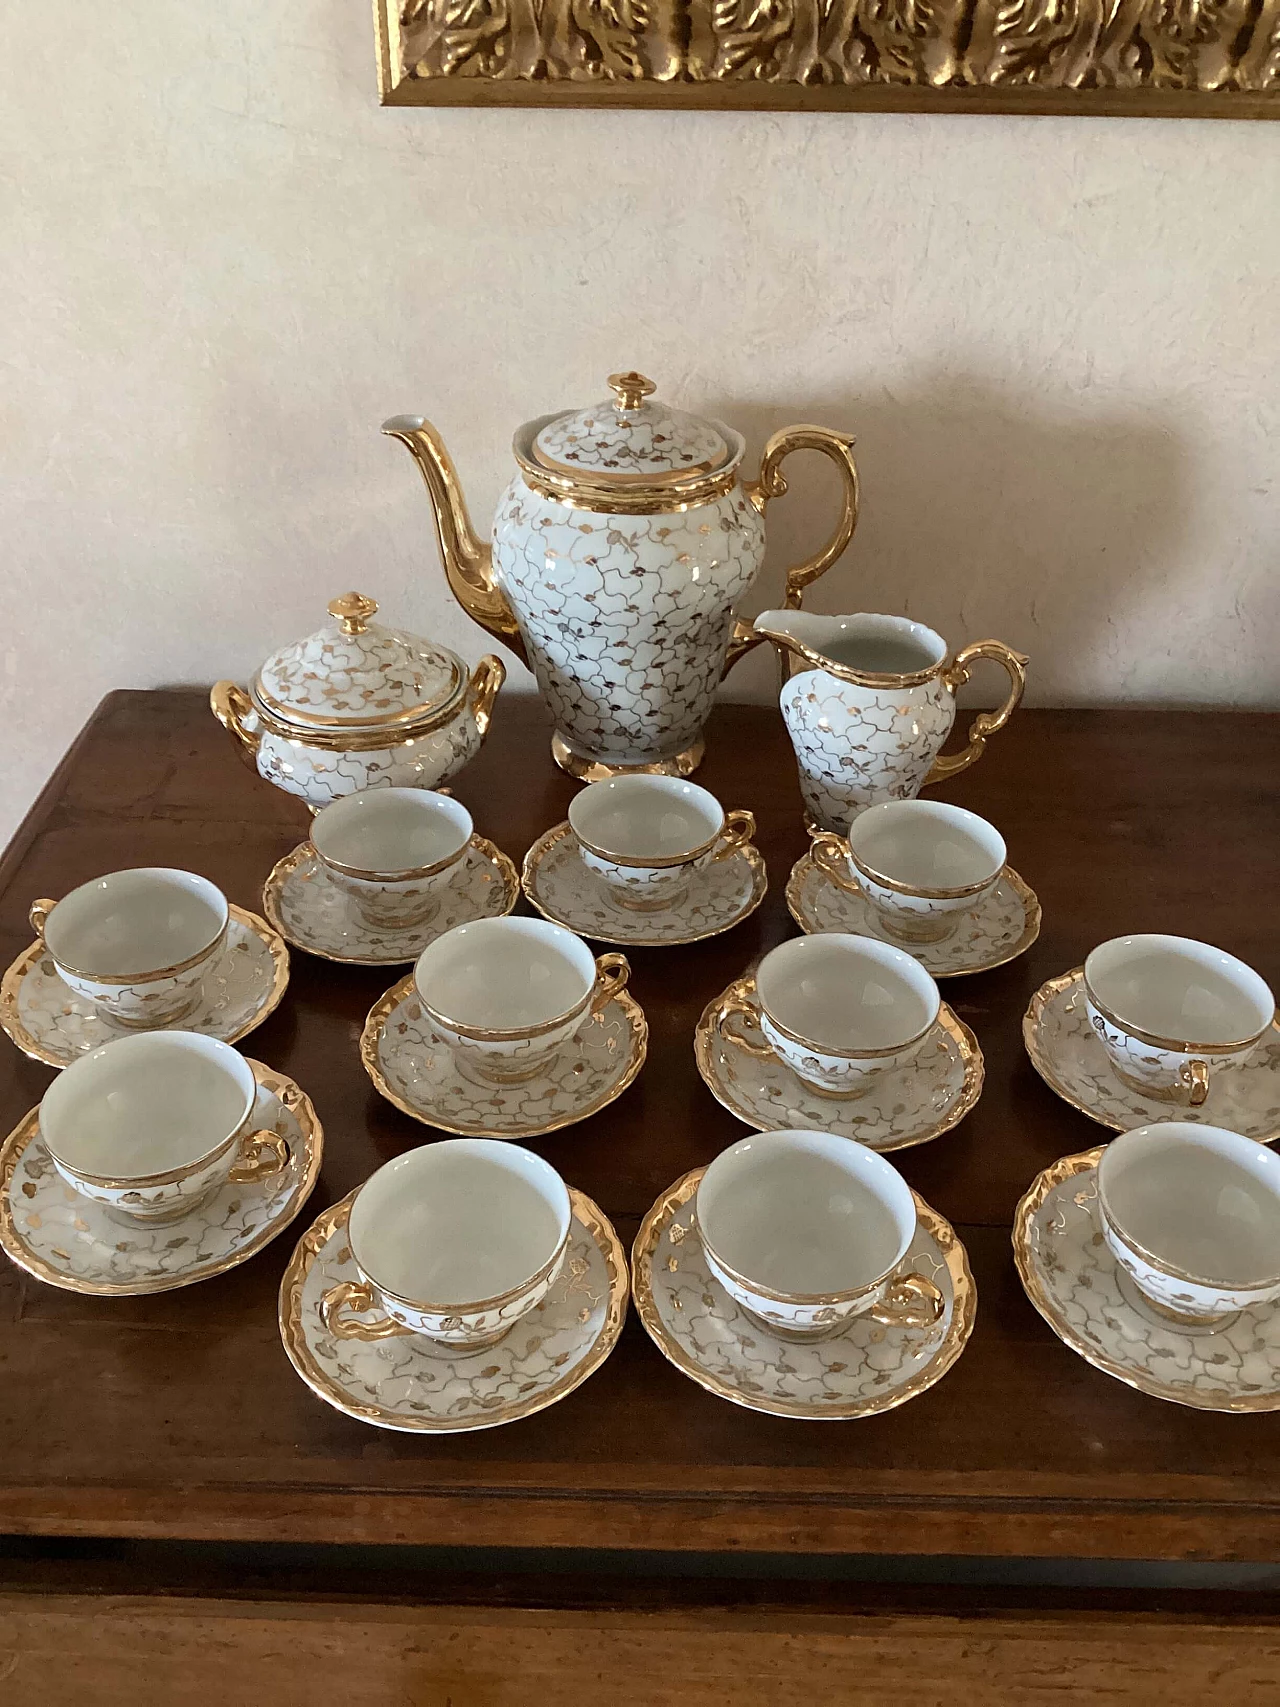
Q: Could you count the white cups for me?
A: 11